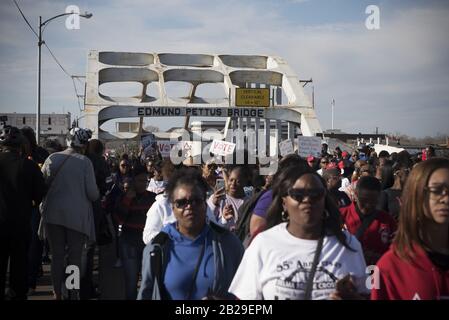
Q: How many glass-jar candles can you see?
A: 0